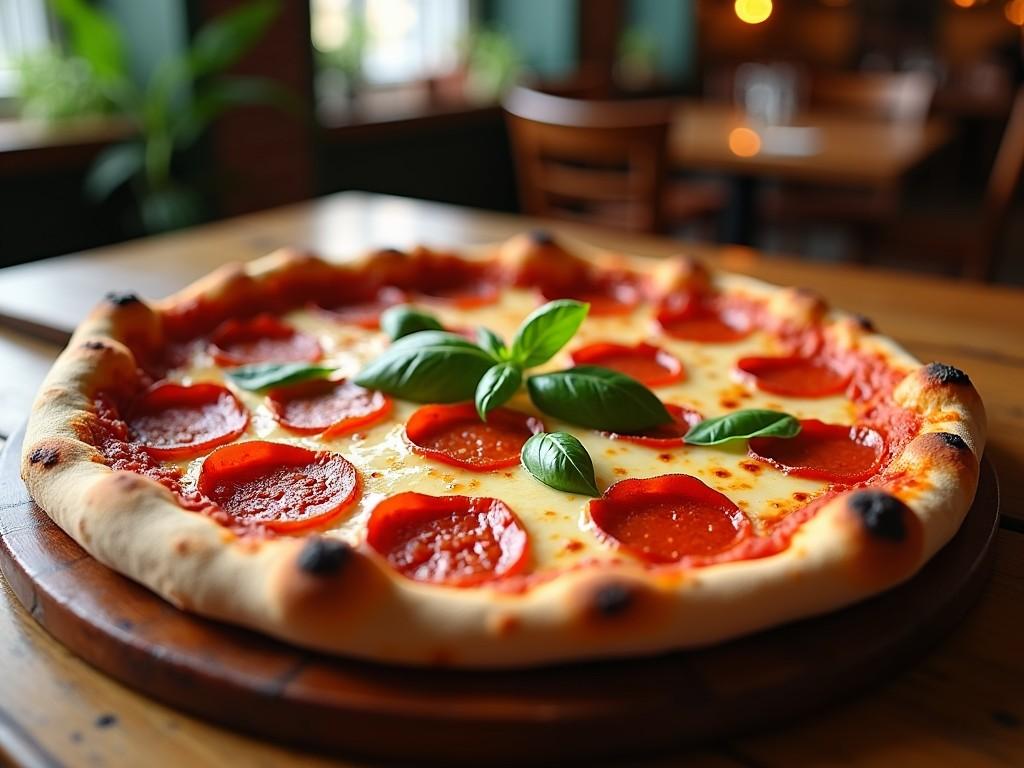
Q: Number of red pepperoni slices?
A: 15